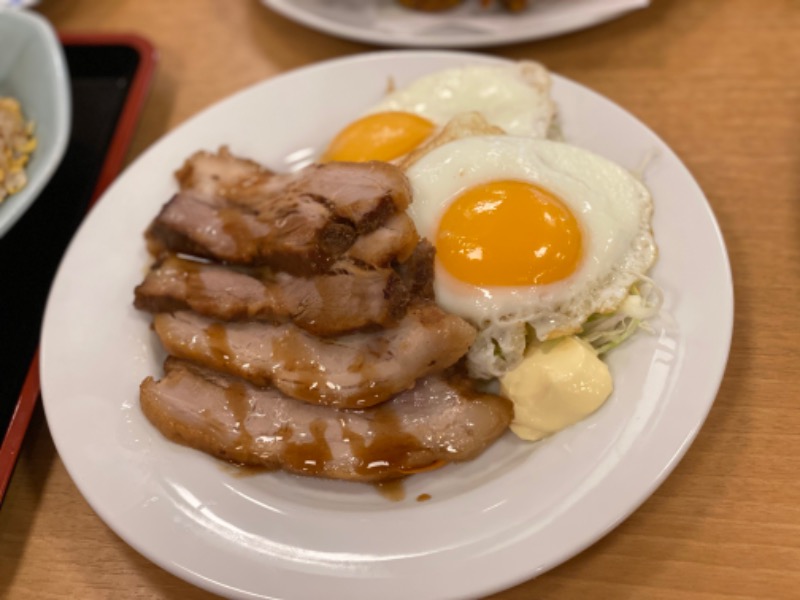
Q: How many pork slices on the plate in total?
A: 5